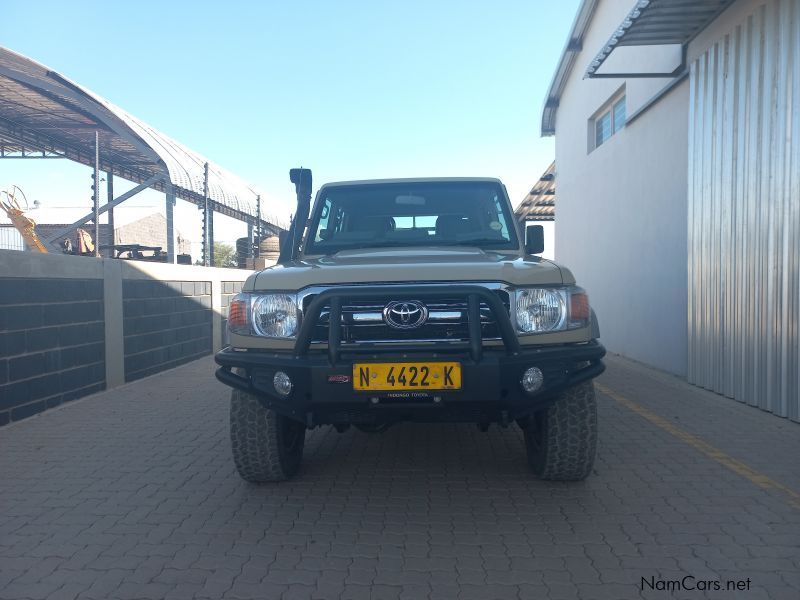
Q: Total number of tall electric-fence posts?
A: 3